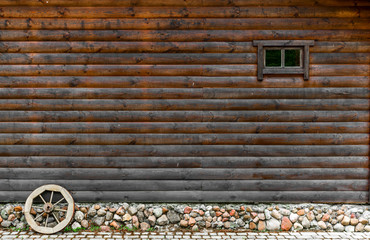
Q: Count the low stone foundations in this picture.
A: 1